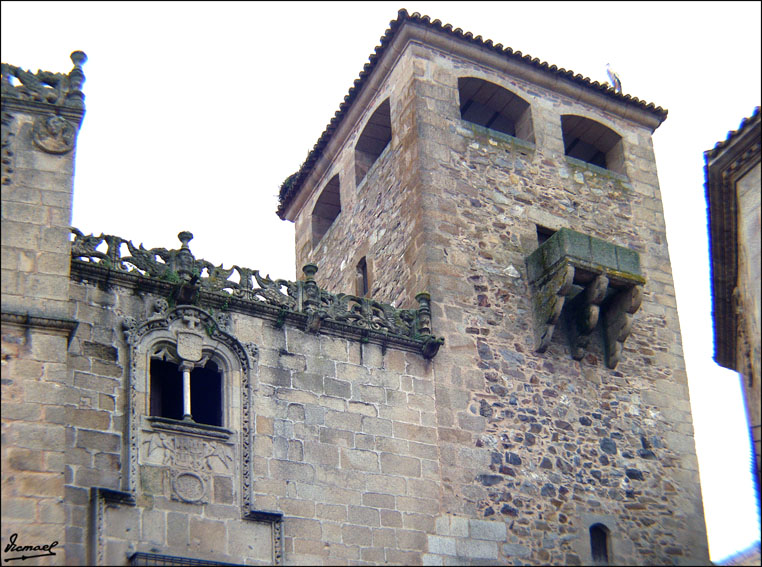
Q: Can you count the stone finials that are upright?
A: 4